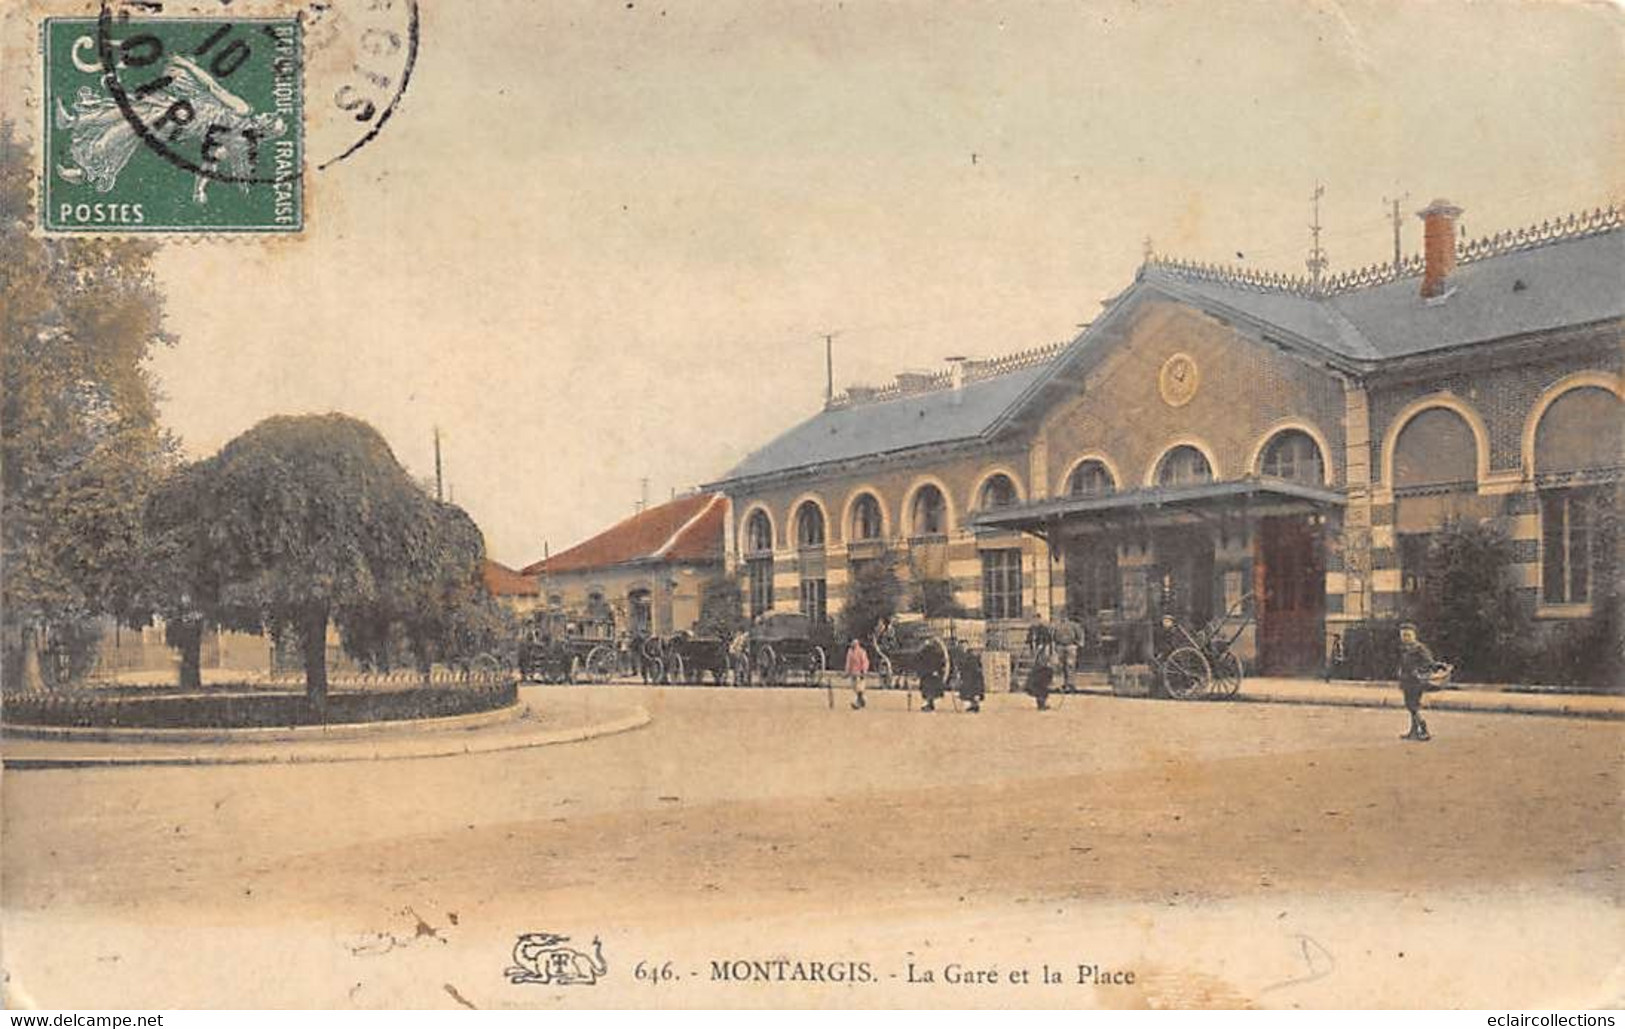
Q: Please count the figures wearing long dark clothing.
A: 3